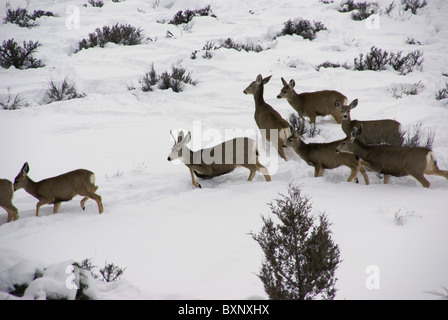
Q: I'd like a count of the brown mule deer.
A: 8